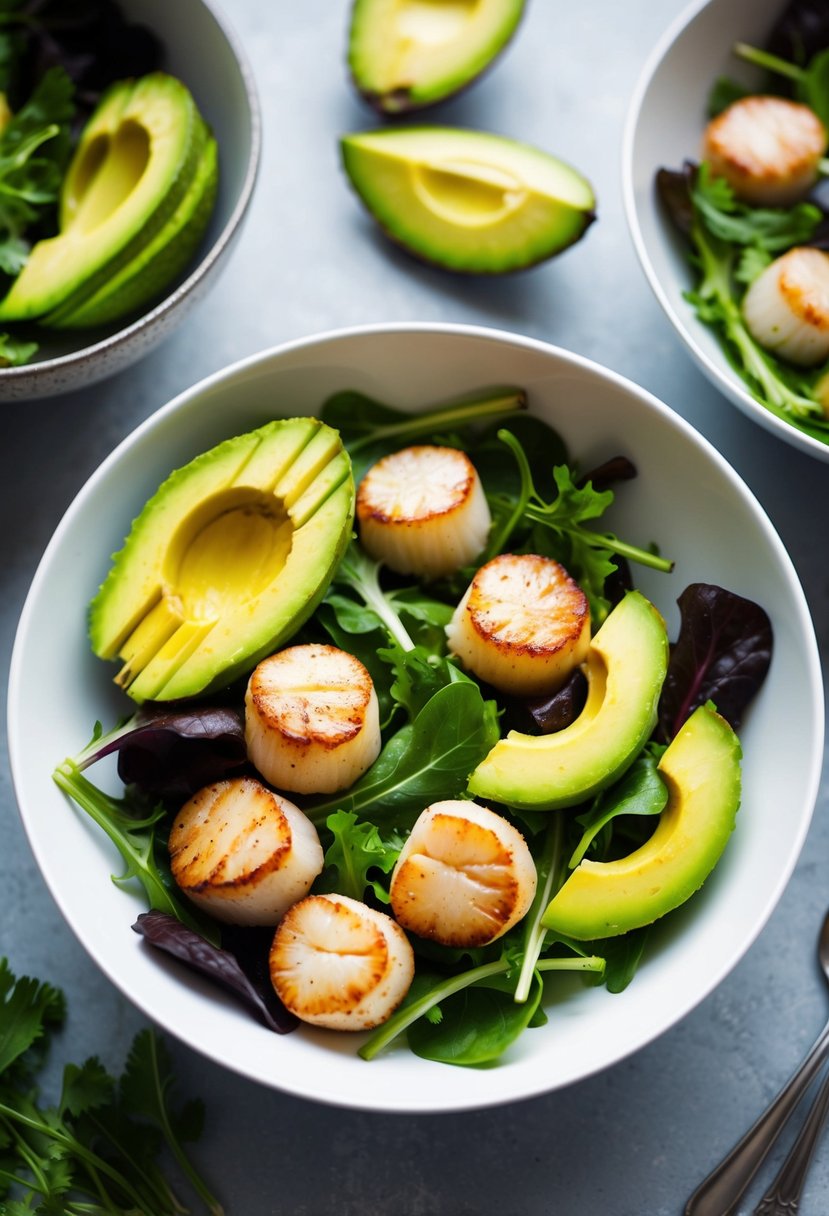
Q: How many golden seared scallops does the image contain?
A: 8